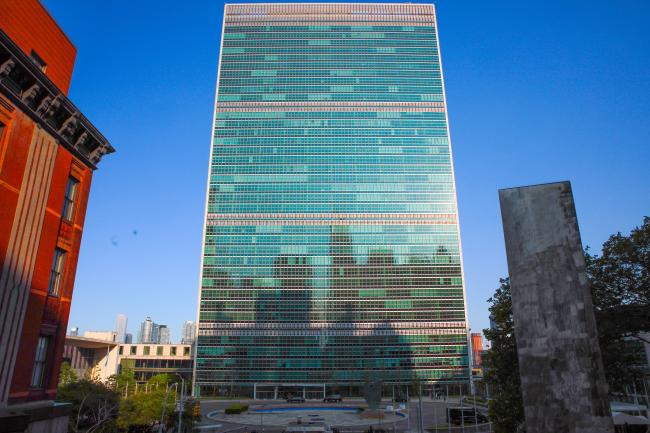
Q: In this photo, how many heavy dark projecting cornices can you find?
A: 1